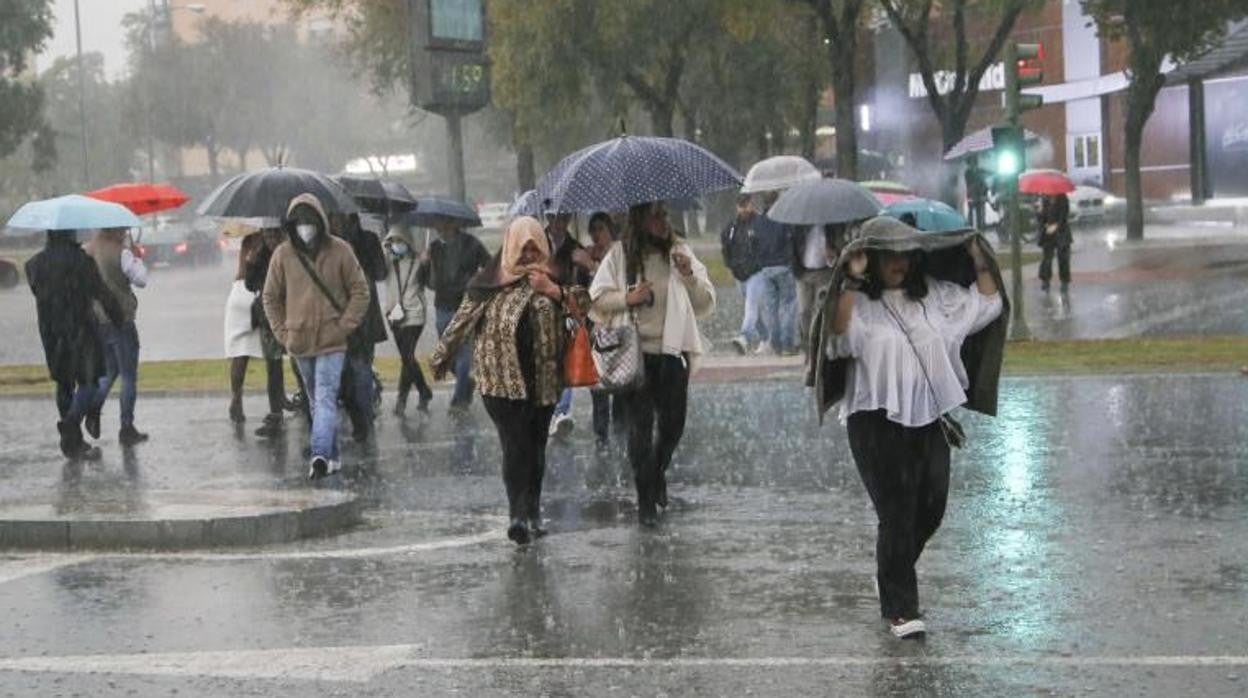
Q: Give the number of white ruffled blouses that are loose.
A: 1